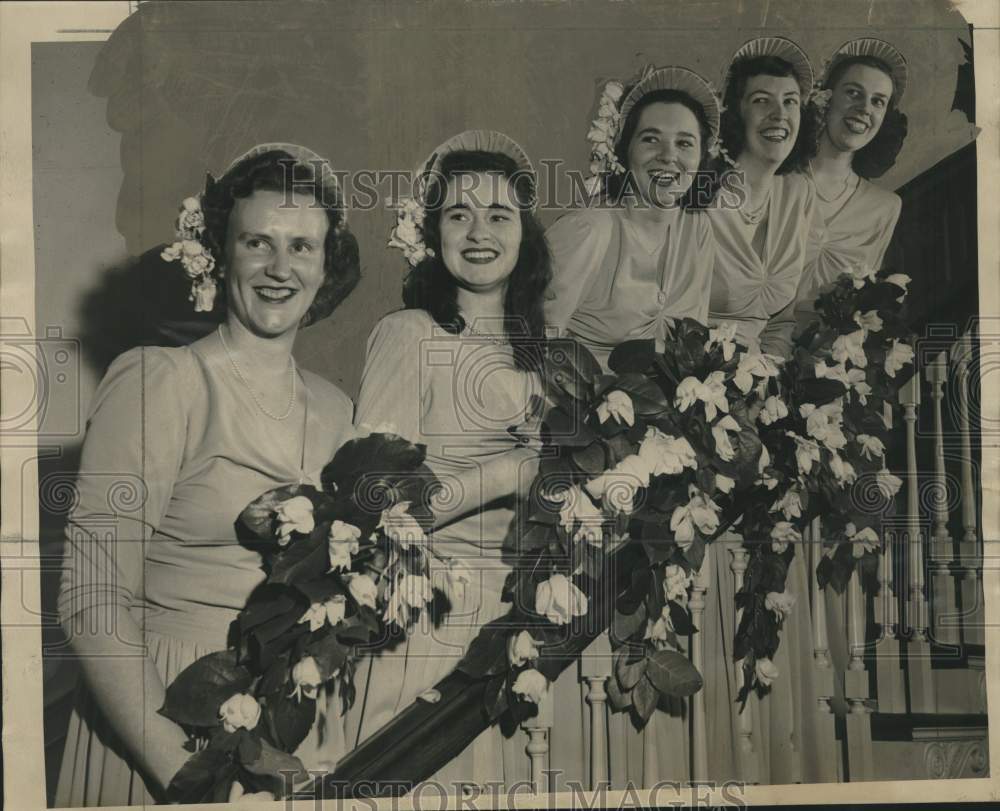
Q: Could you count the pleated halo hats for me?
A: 5